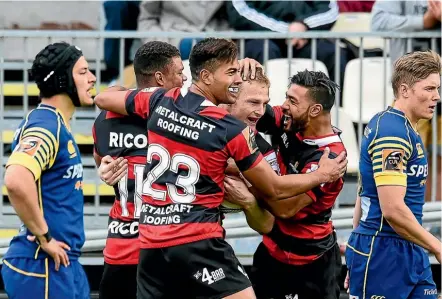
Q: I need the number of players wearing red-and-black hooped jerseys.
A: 4